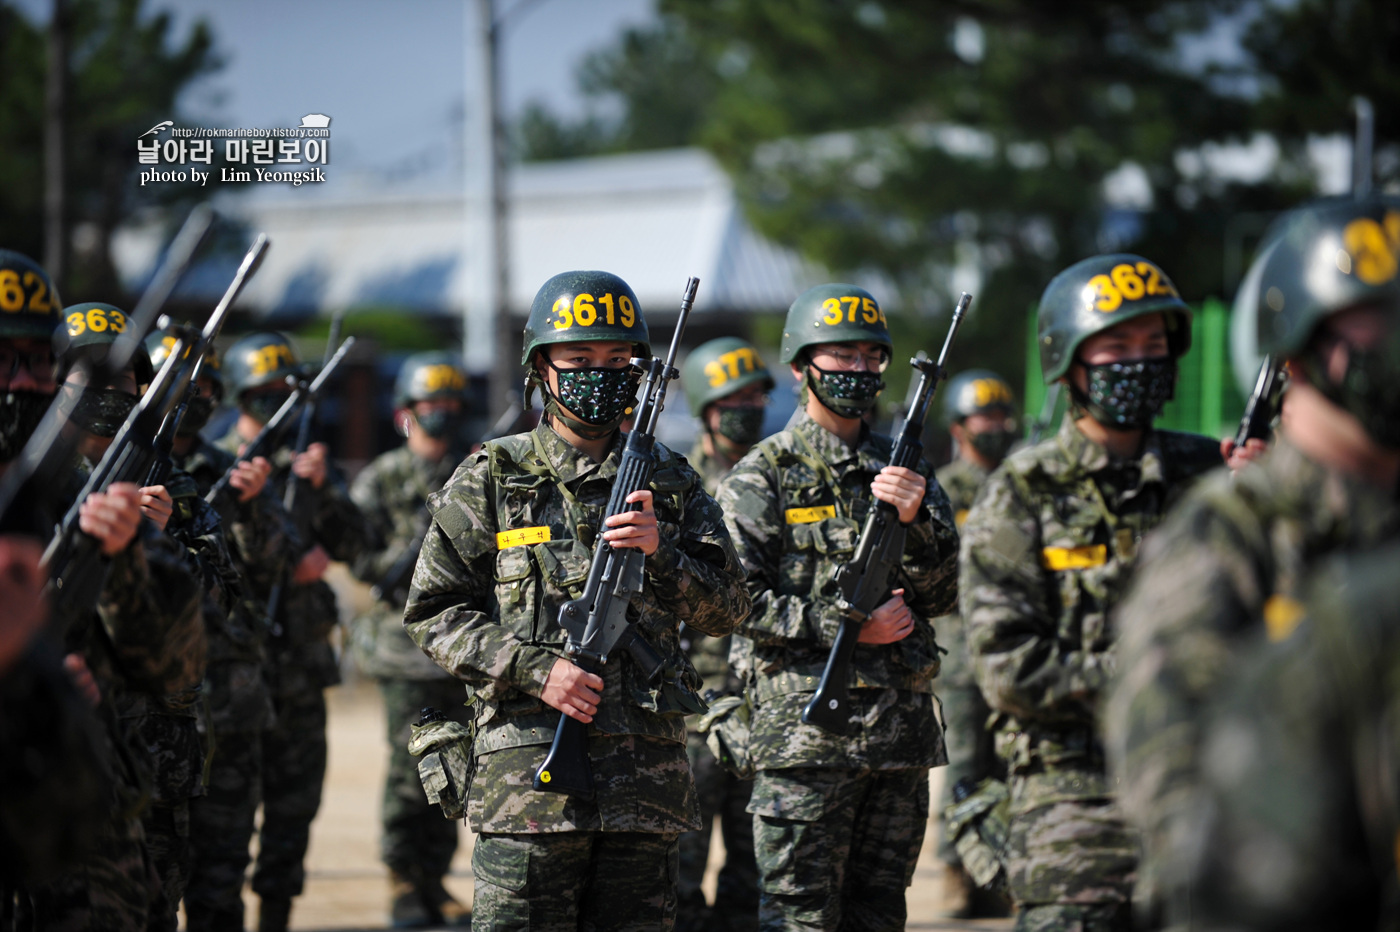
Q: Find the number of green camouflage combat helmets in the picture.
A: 11